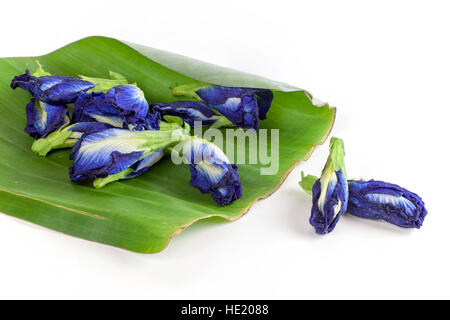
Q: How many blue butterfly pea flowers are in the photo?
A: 11